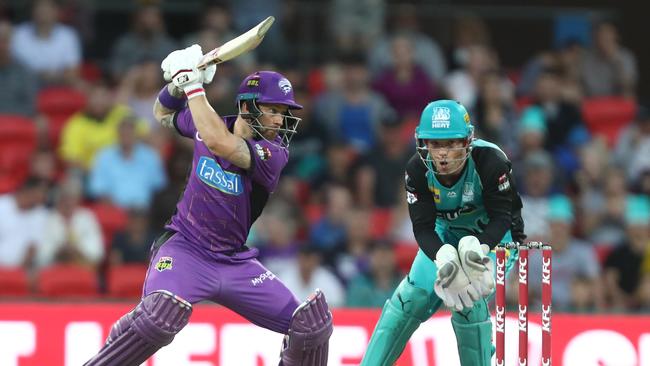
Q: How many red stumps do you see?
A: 3